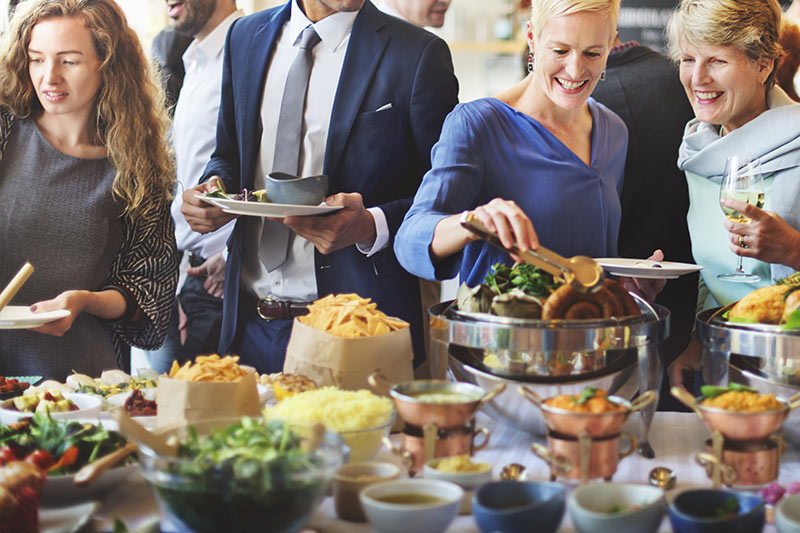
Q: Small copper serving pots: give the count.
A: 3